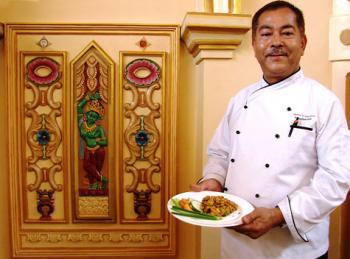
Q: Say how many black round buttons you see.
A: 8